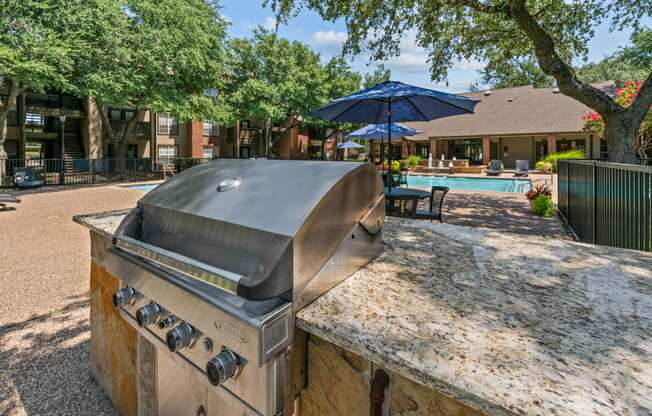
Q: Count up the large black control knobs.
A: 4